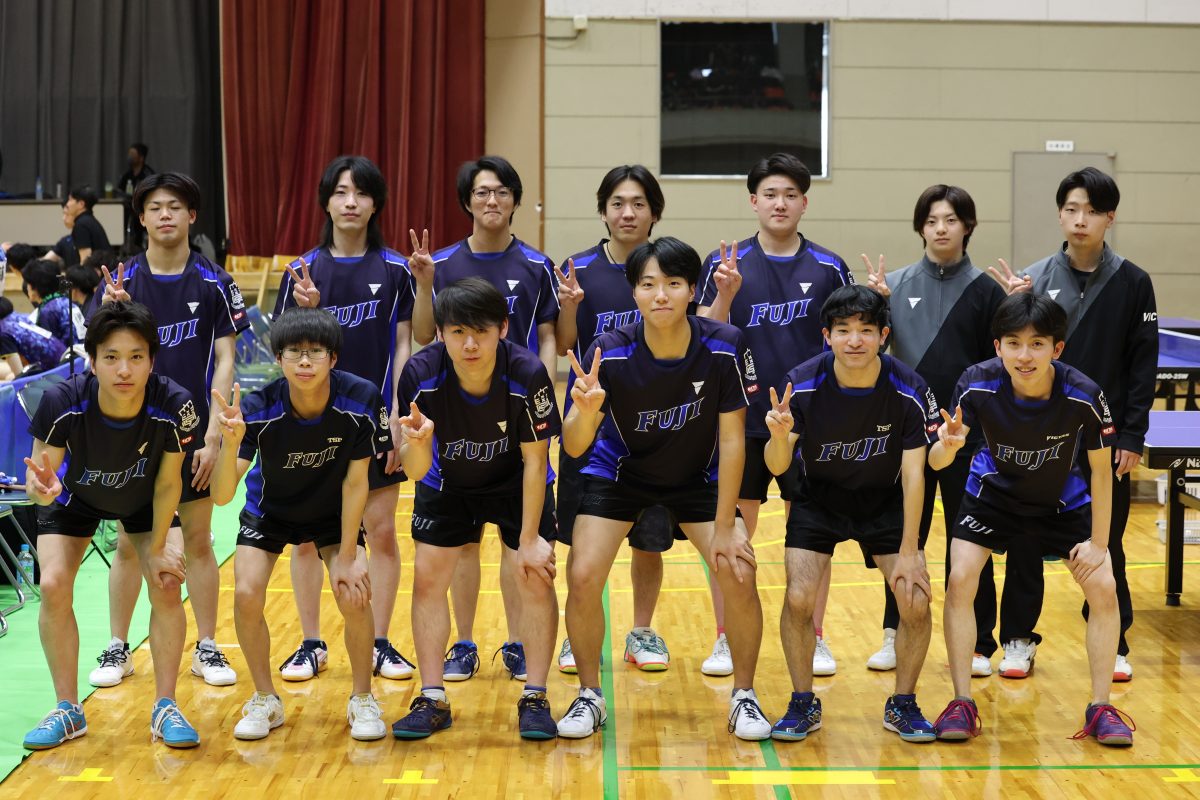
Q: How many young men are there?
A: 13